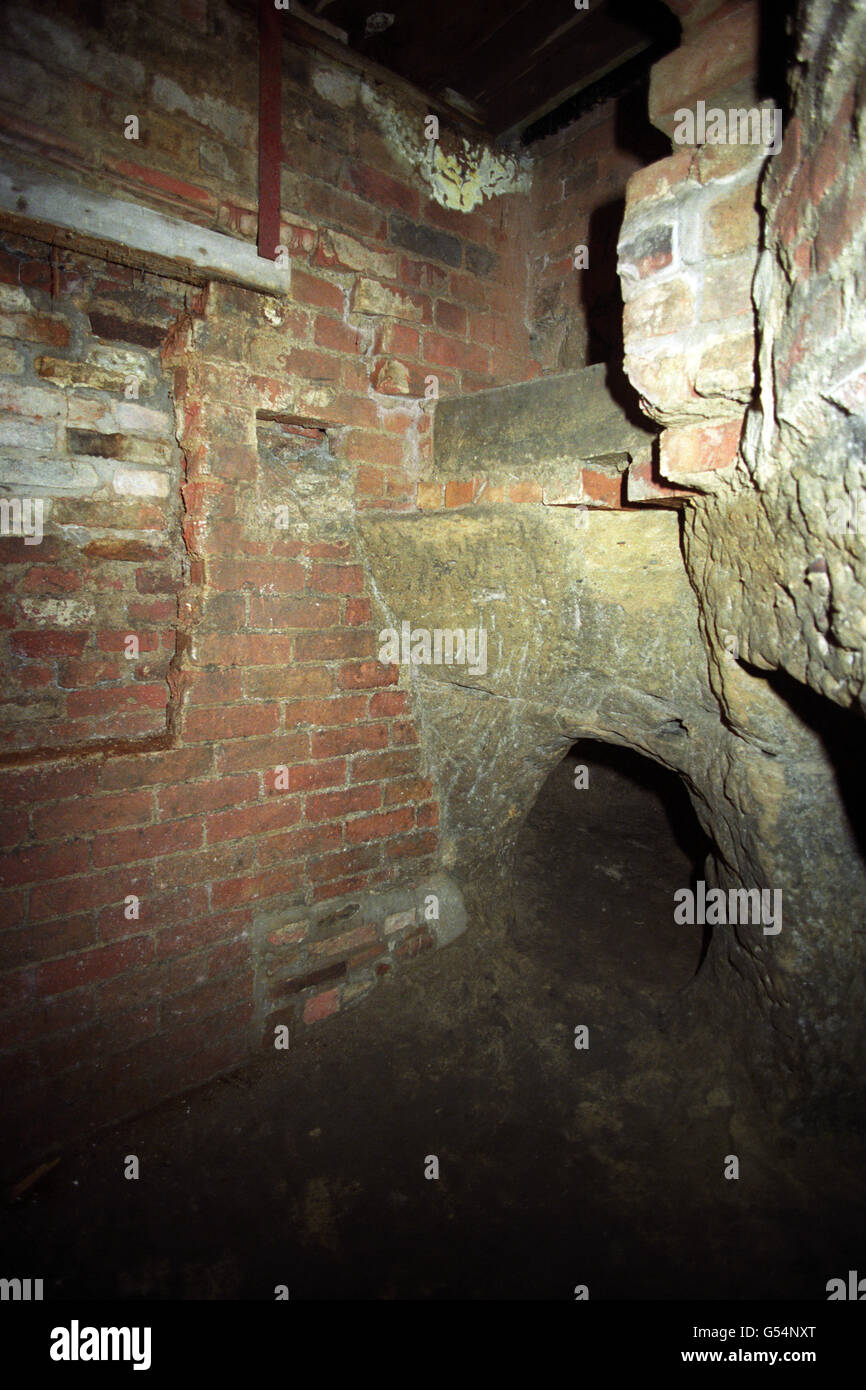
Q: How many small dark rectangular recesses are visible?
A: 1